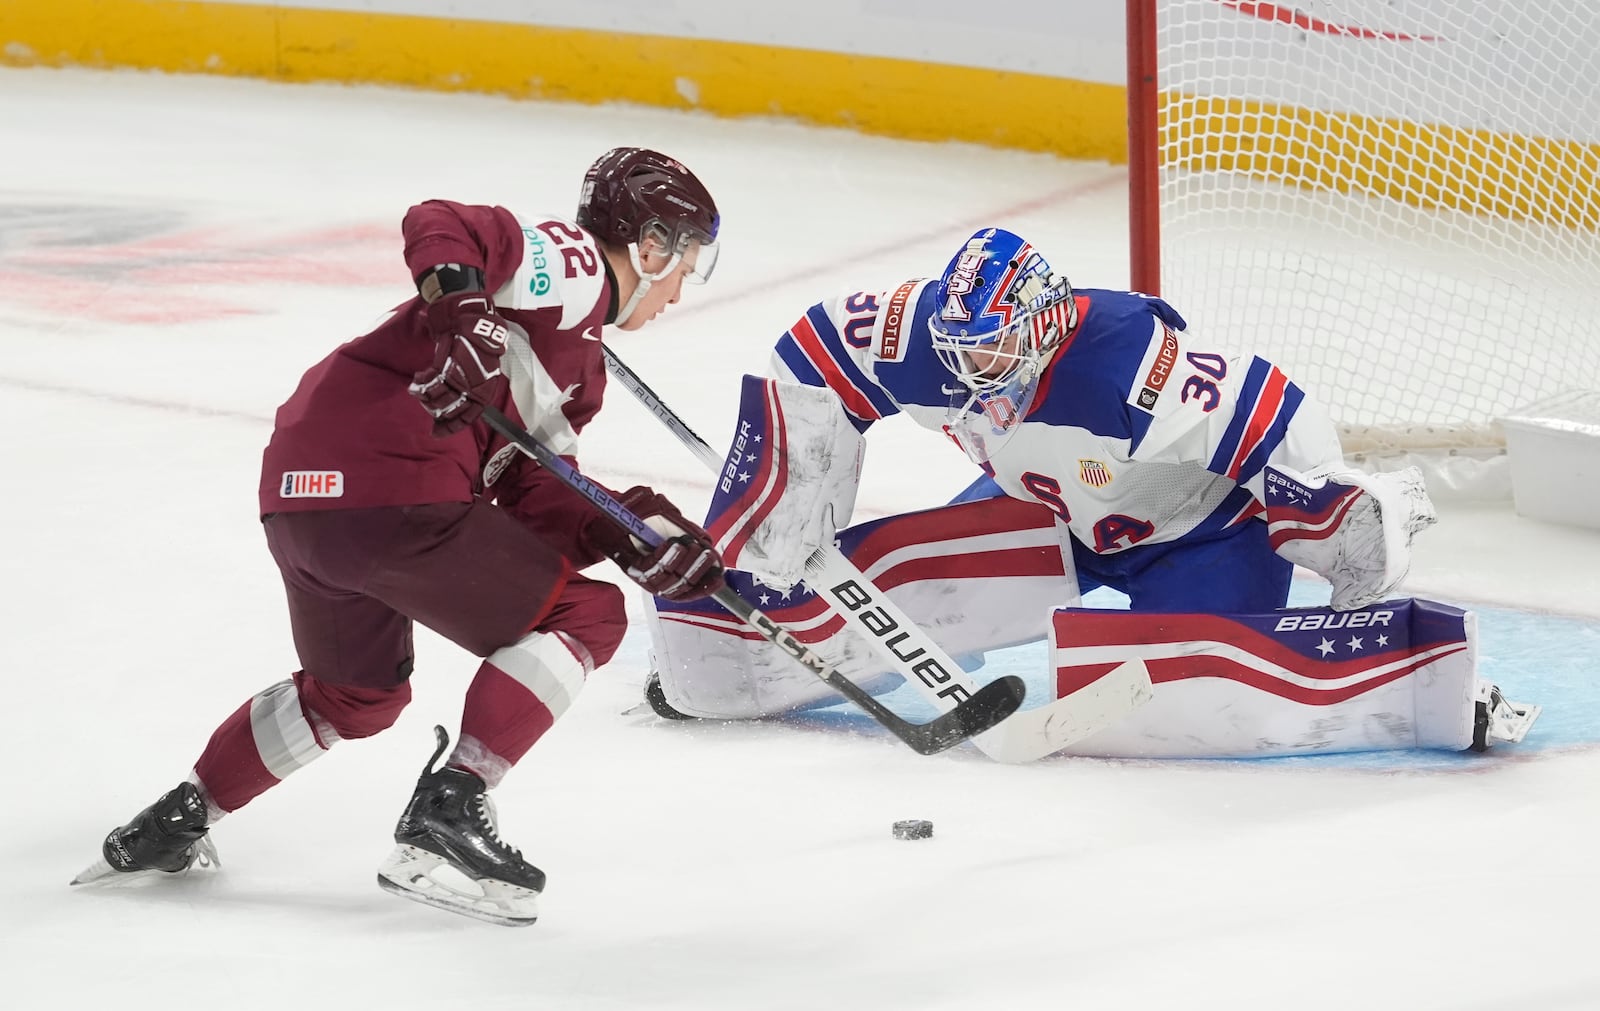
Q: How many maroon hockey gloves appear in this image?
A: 2